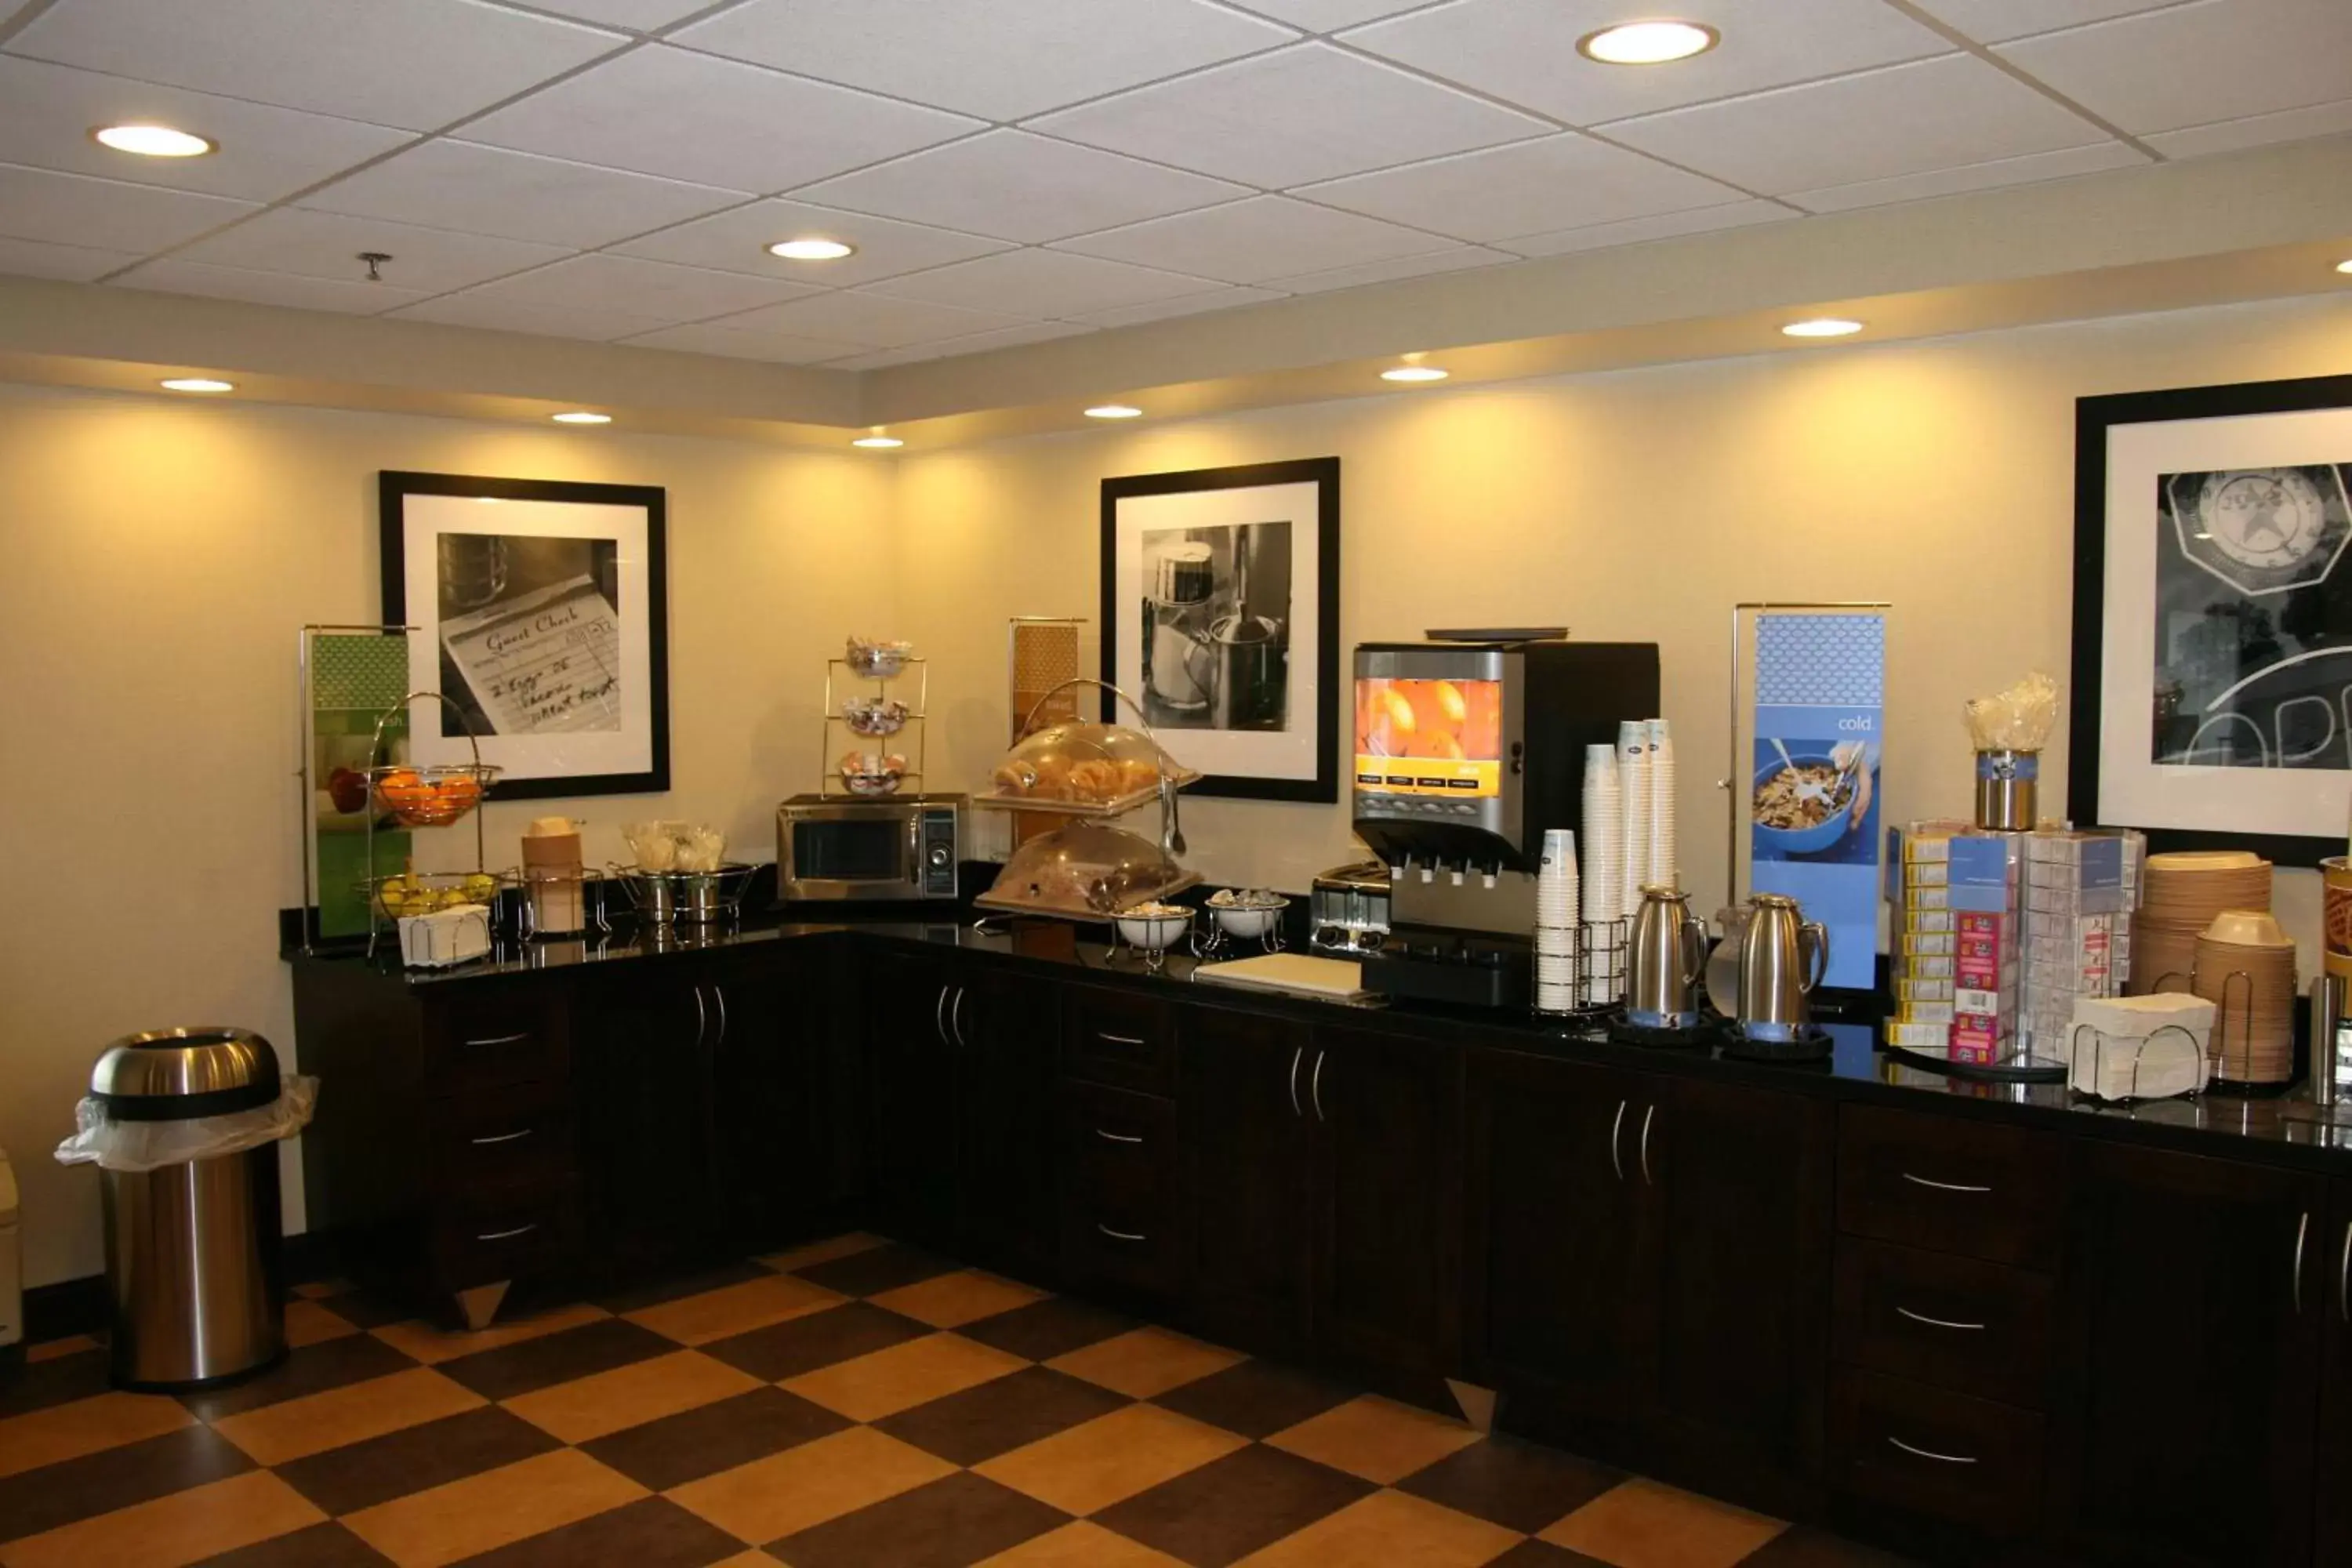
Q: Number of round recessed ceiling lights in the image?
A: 10